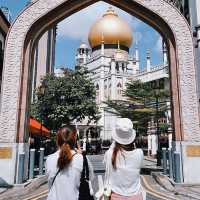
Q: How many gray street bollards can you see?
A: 6